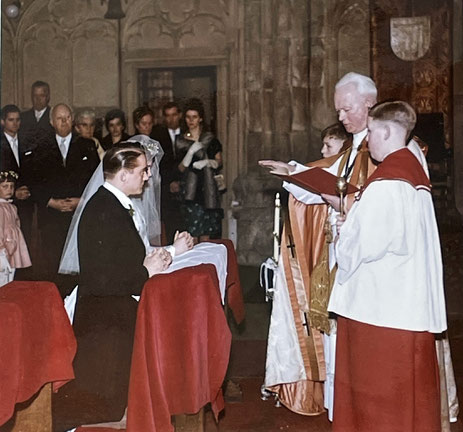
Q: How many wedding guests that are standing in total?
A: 9